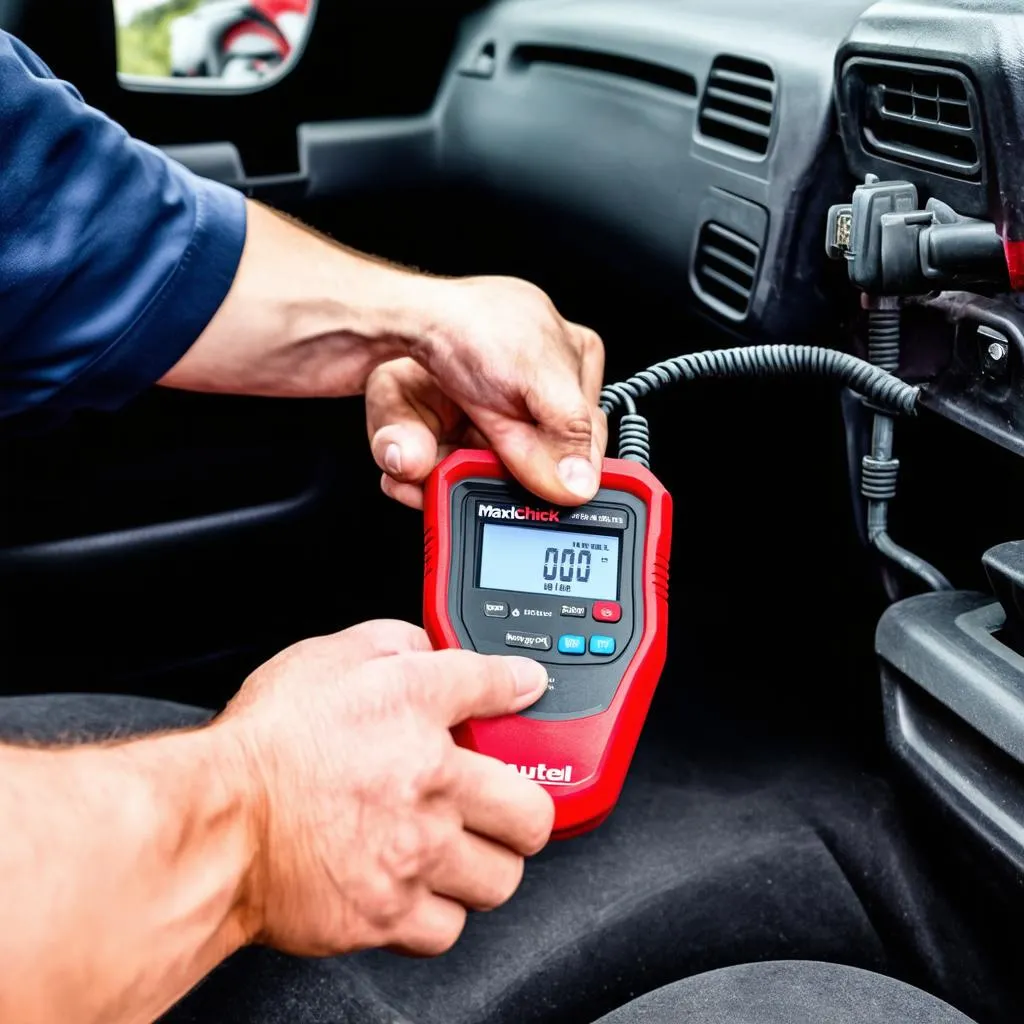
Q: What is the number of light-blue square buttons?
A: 2